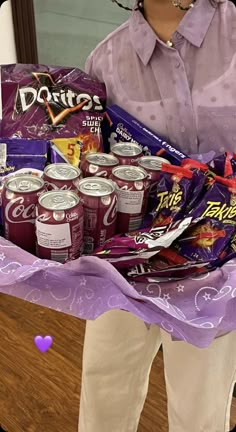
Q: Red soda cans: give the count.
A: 8